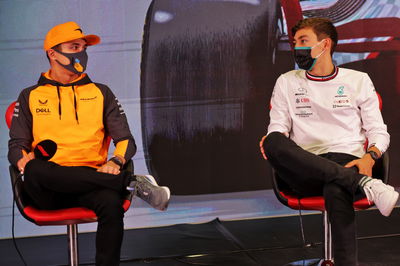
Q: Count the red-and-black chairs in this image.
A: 2